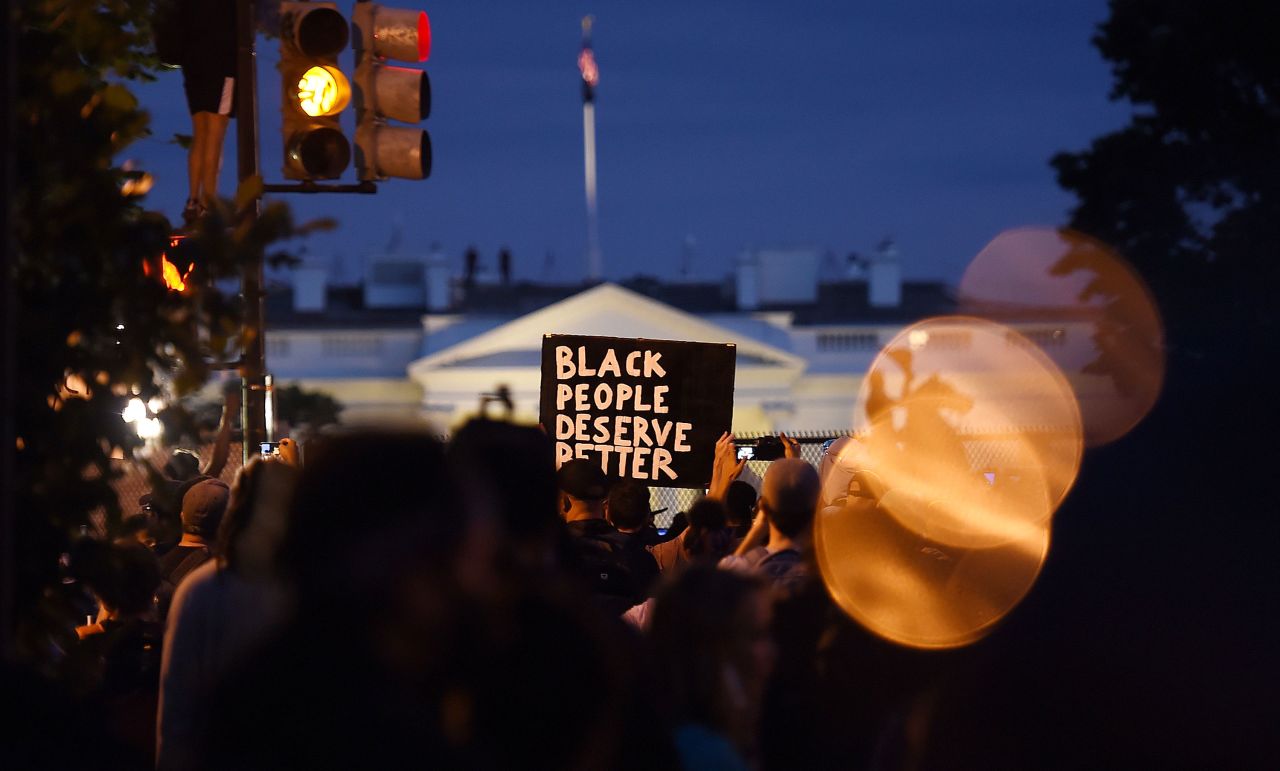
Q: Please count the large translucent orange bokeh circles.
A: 3